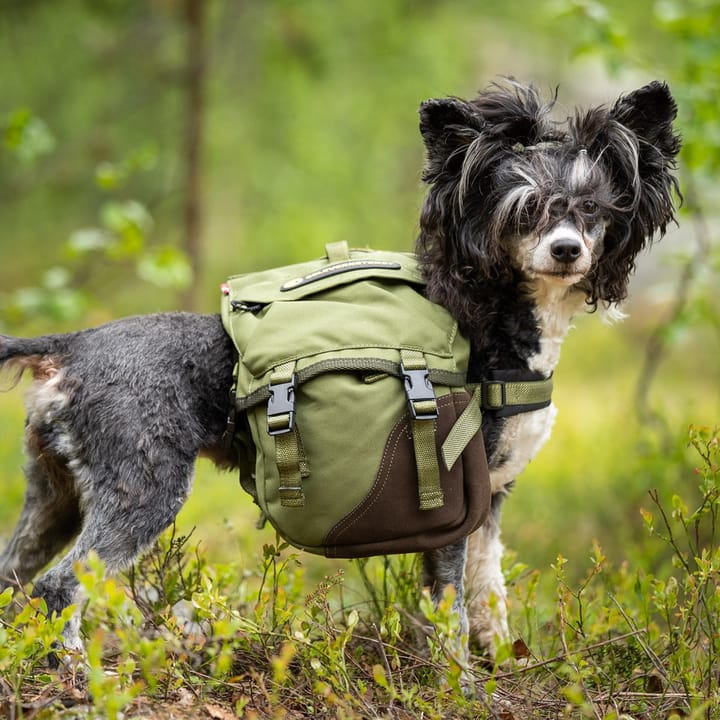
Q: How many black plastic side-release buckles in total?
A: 2